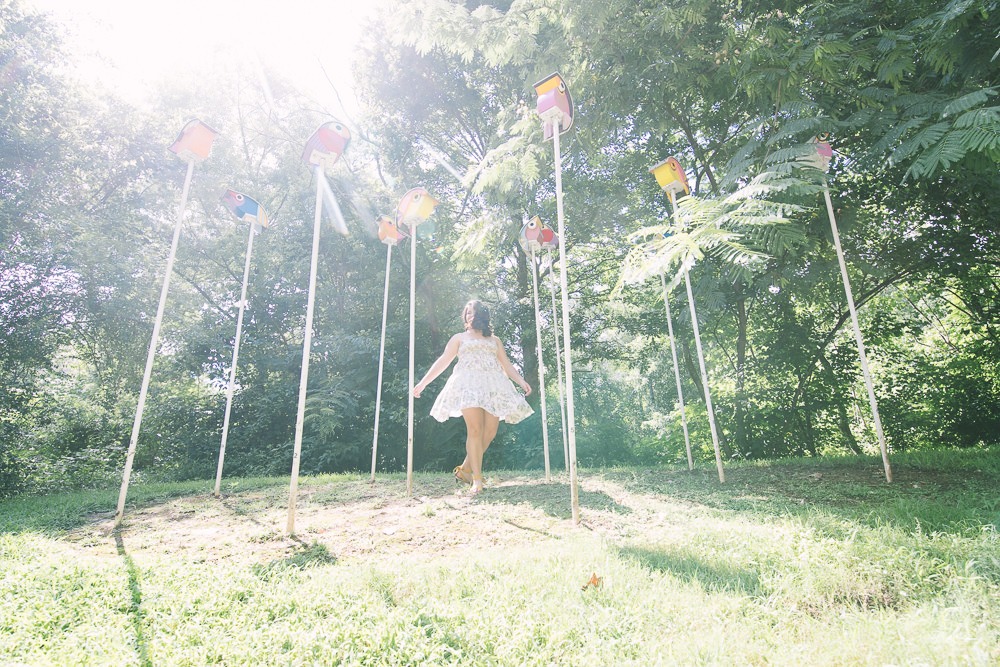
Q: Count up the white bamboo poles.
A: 11